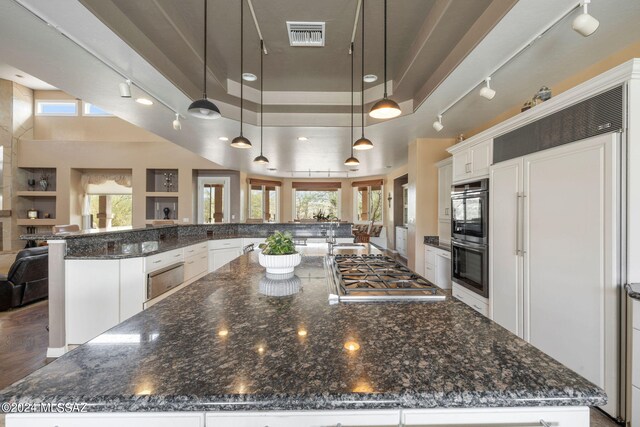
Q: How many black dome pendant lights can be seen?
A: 6